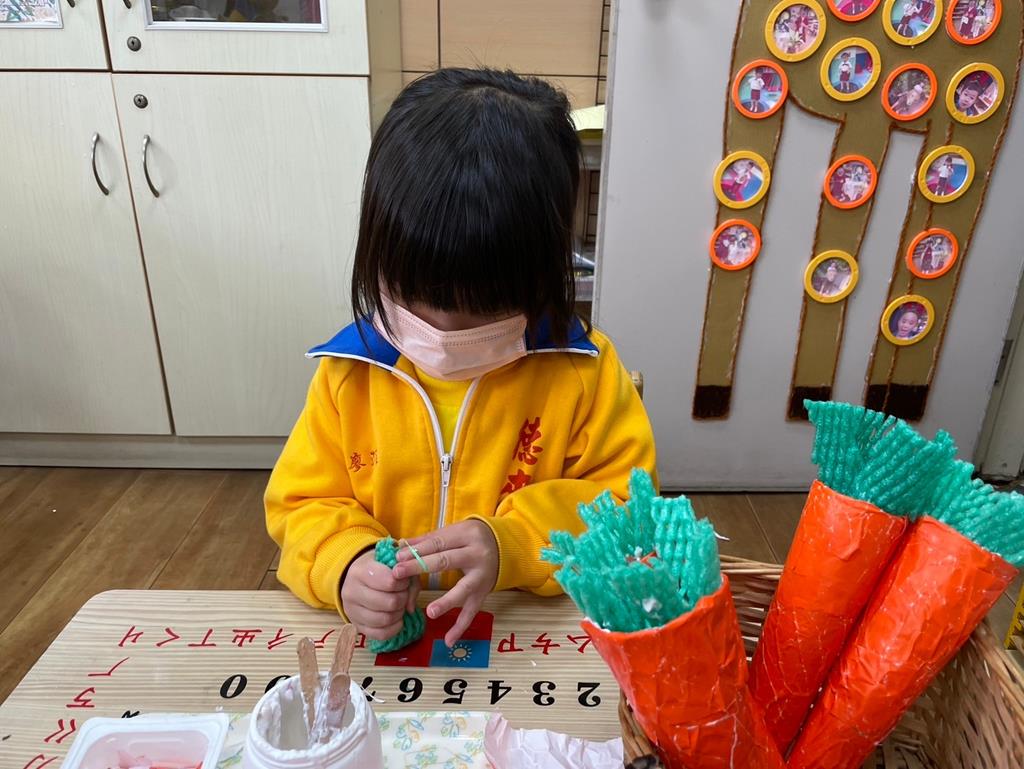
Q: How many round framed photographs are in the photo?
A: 15